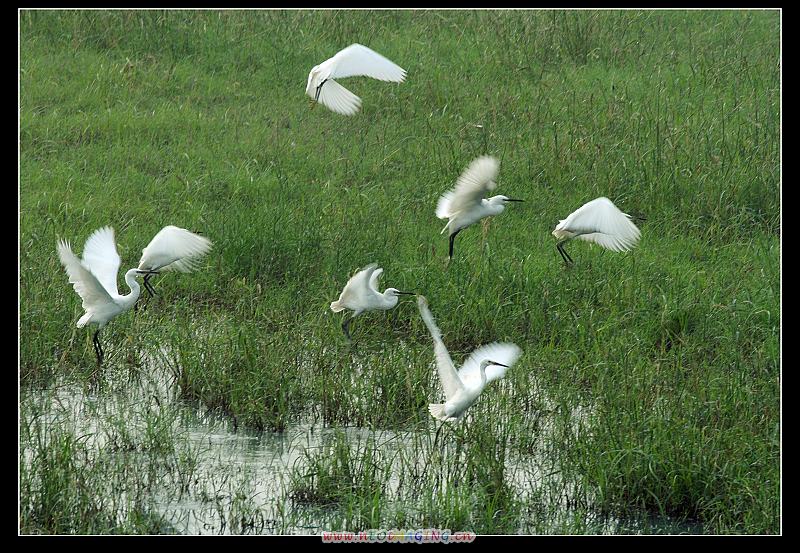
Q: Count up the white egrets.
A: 7